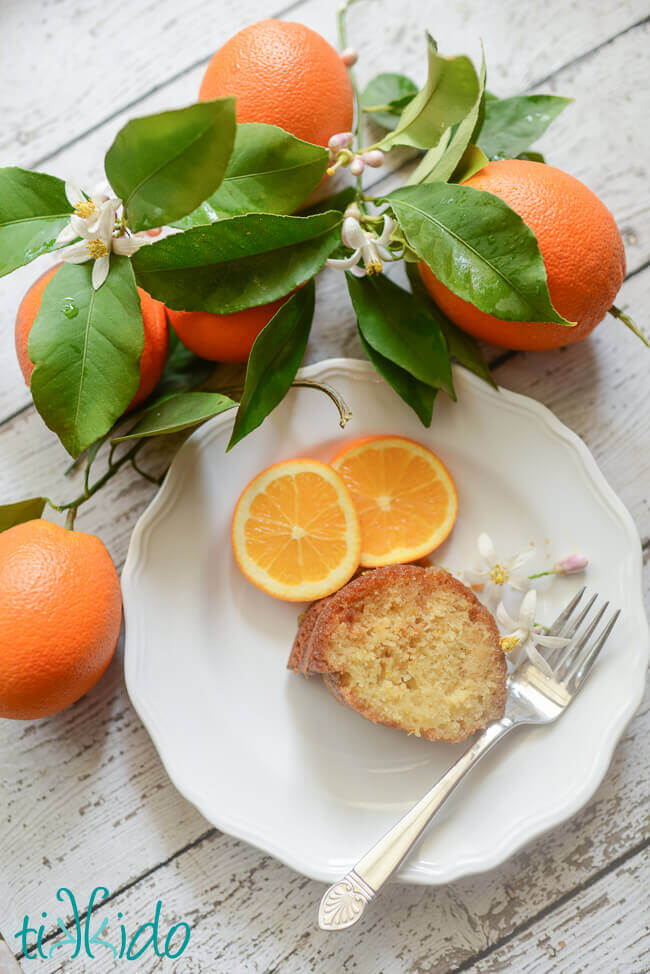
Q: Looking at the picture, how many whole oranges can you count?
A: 5